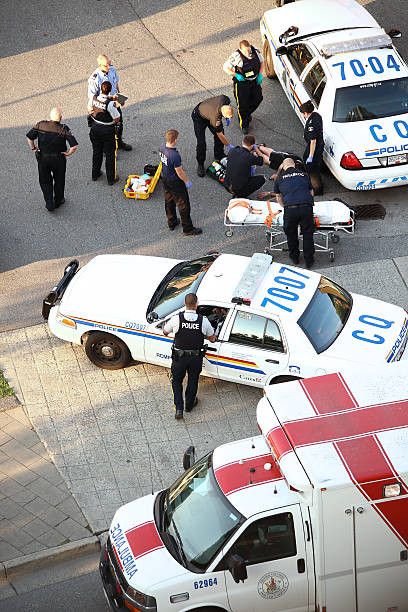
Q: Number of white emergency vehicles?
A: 3